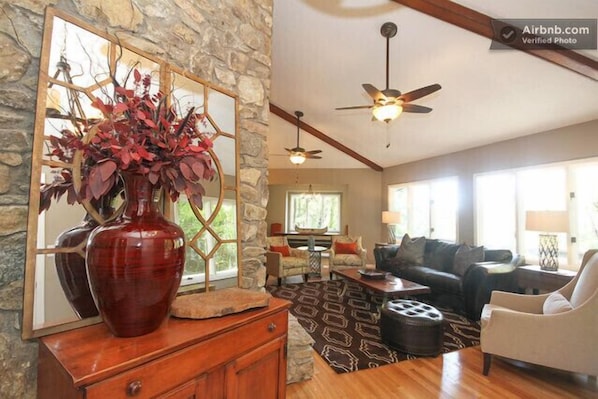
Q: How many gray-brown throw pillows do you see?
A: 2